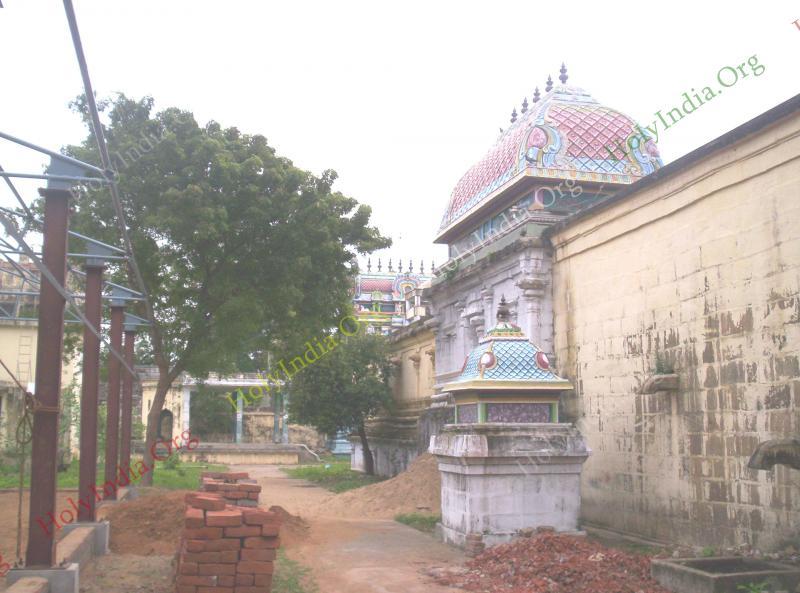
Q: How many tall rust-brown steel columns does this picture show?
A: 4